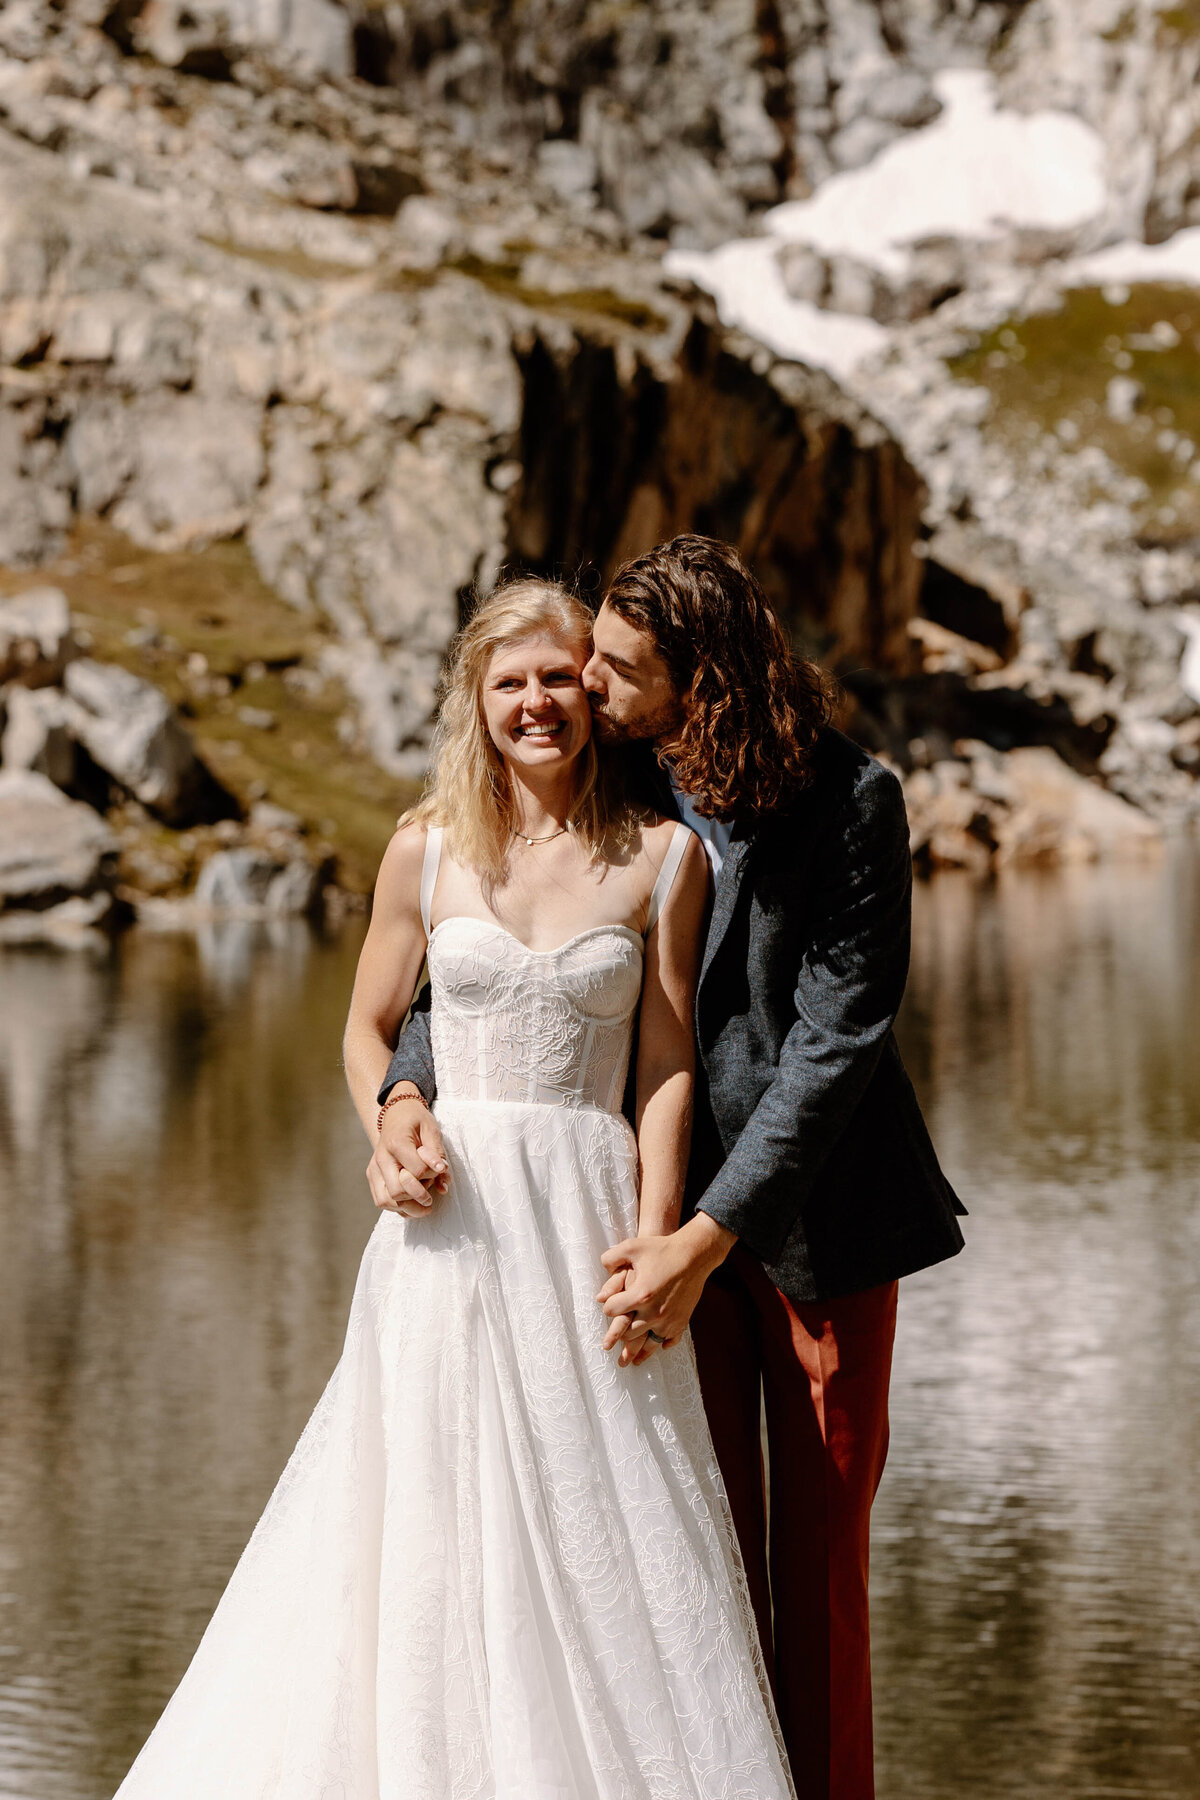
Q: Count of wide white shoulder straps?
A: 2